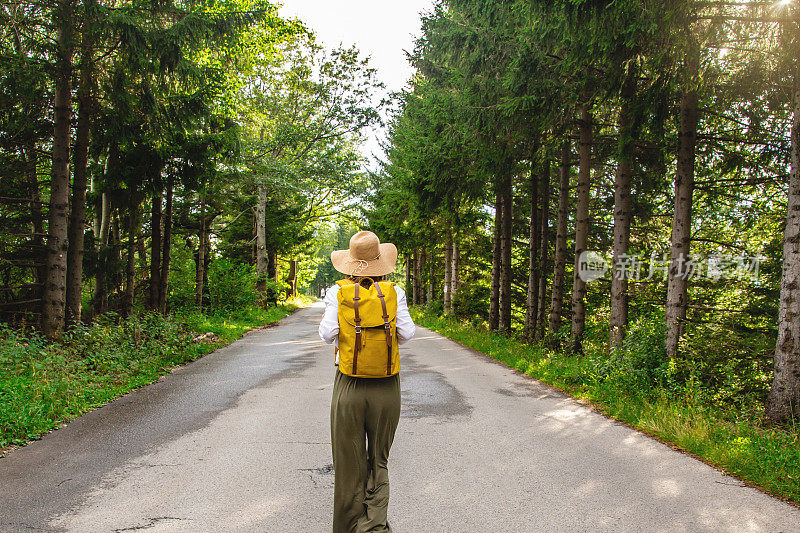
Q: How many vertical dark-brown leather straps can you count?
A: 2